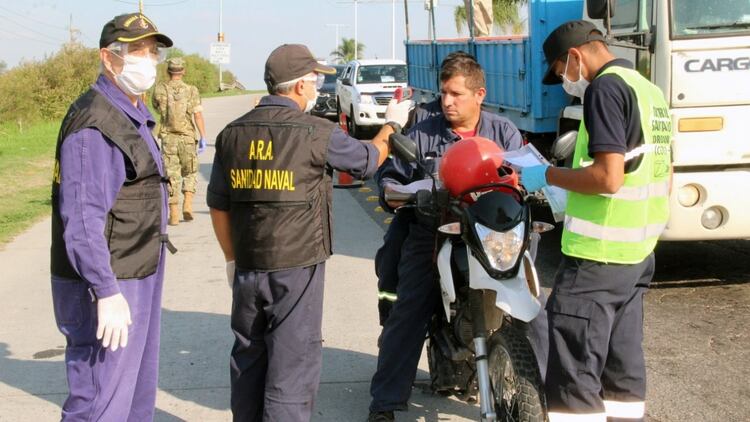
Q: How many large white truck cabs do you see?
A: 1